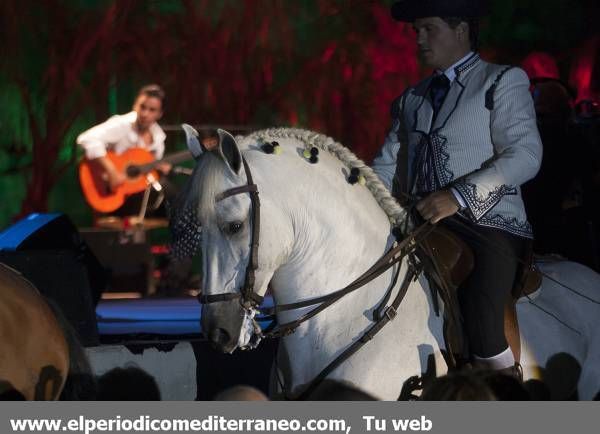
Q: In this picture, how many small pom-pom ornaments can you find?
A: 9